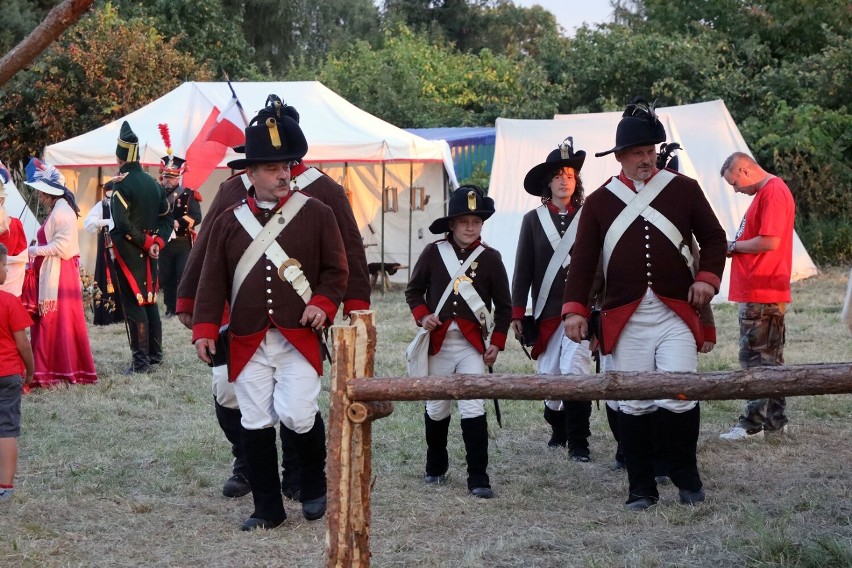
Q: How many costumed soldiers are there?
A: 8